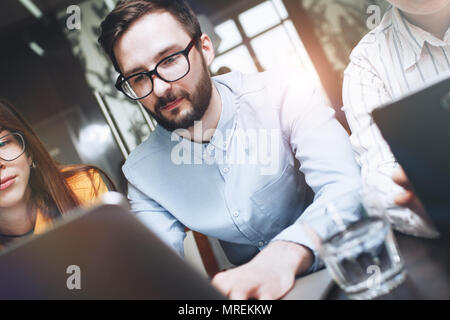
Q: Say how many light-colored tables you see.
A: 0